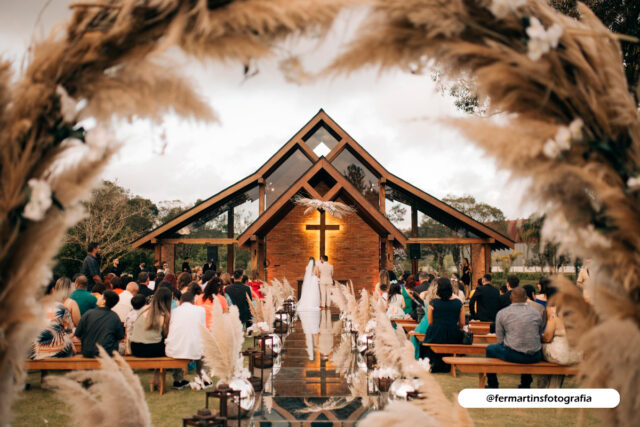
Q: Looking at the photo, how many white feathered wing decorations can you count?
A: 1